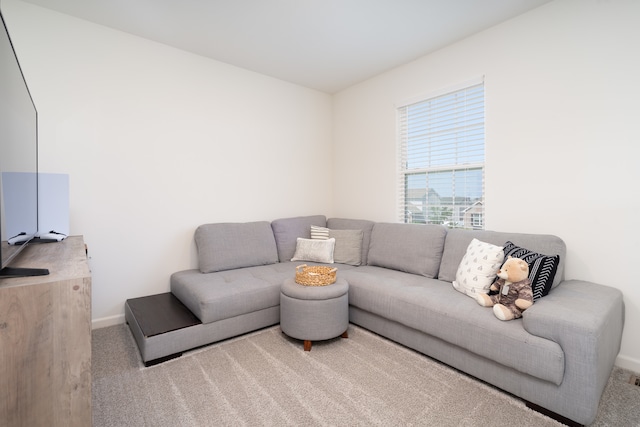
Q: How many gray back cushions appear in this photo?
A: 5